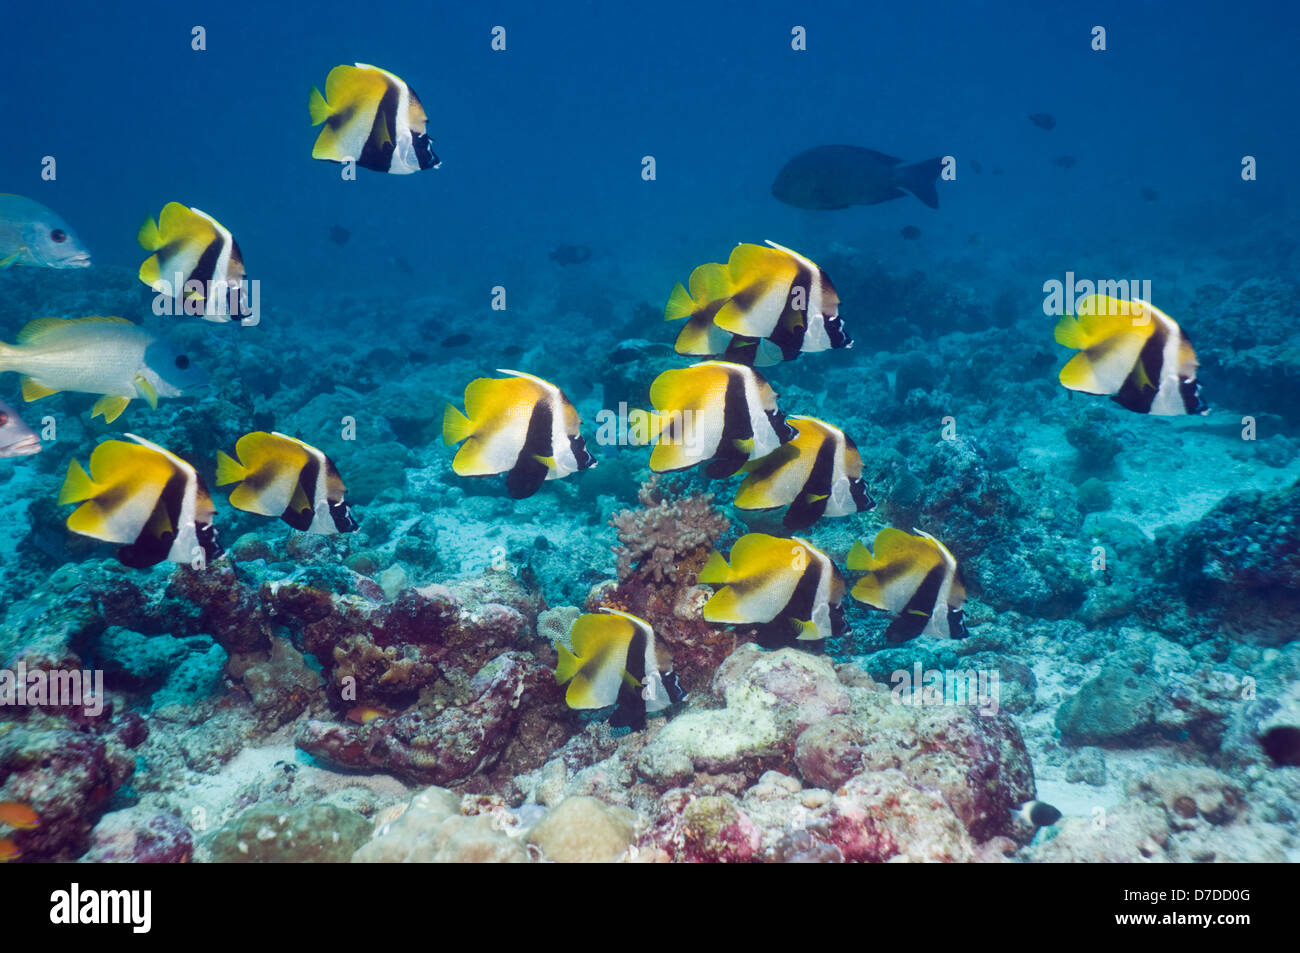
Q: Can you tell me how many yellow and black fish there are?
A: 13